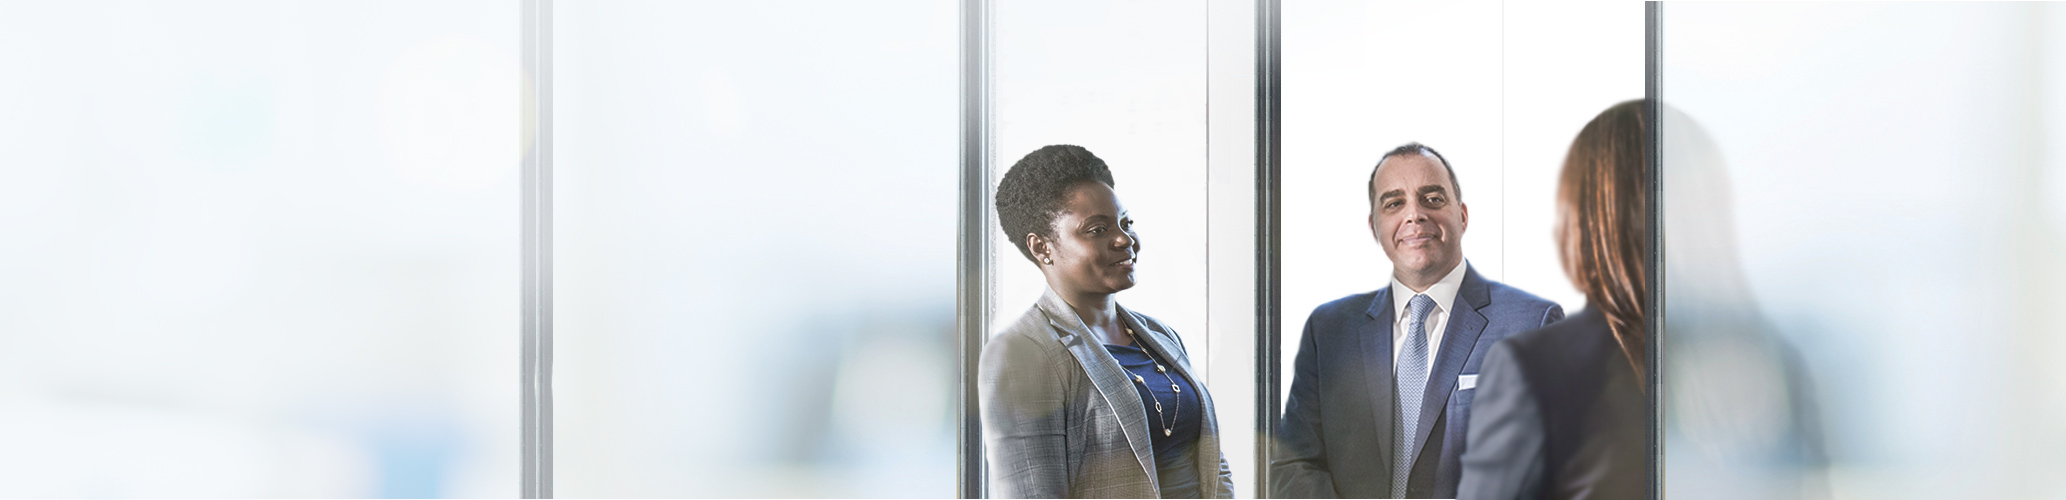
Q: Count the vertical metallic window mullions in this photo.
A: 4